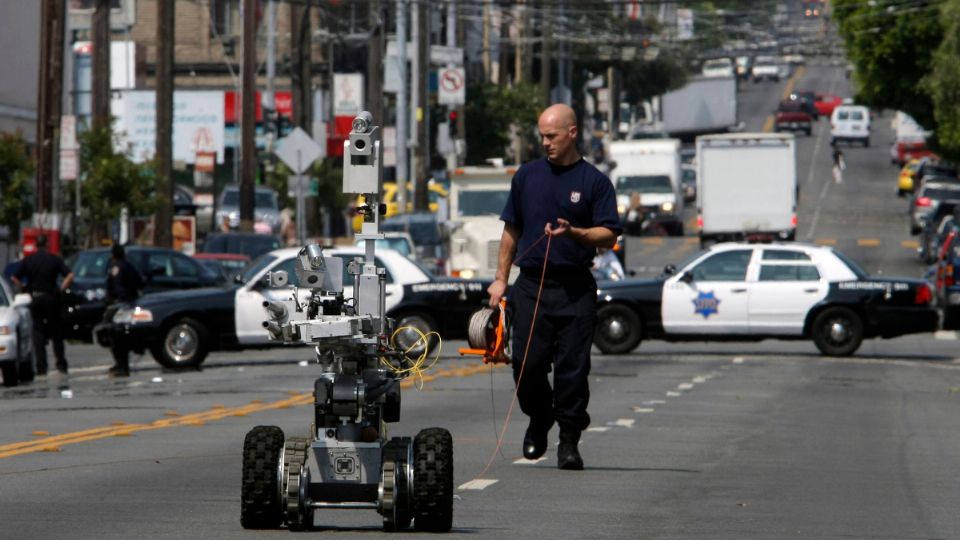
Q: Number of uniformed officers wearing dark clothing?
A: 3